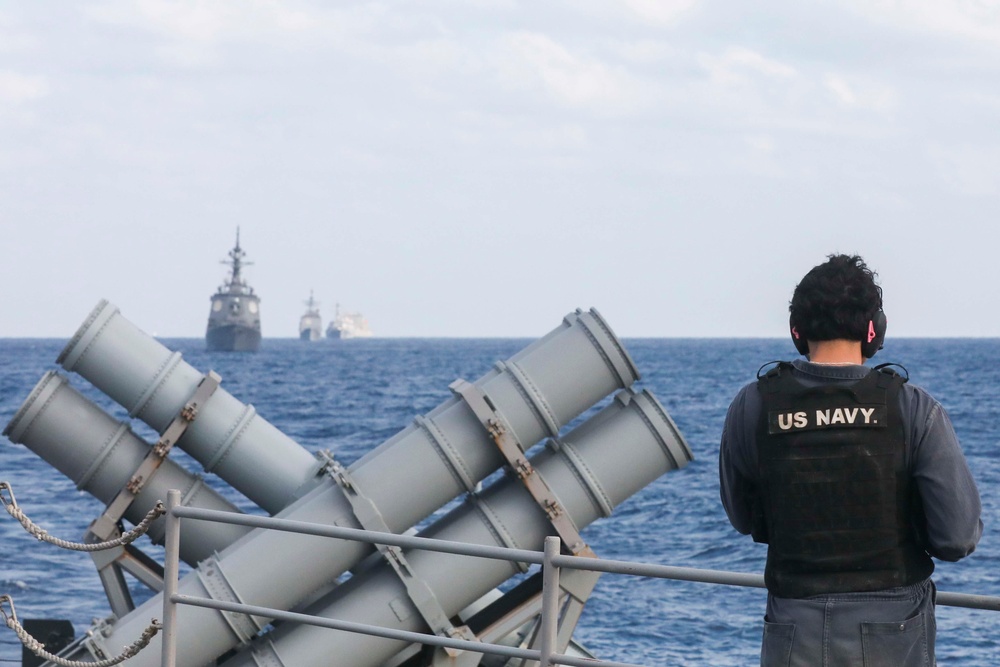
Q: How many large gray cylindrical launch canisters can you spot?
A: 4